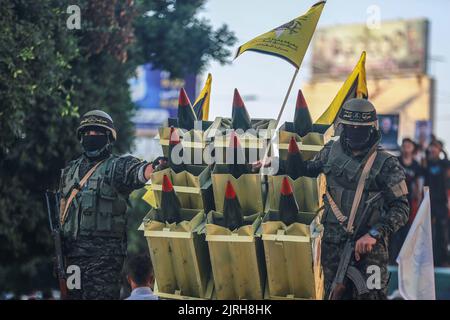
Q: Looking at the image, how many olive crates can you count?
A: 9